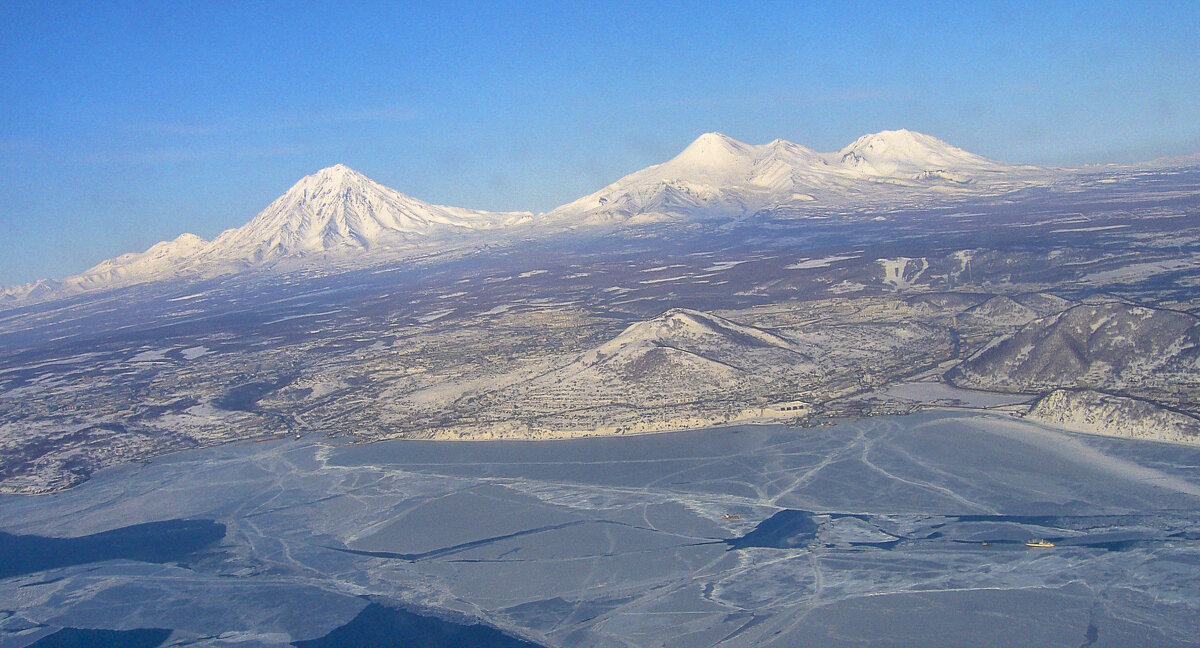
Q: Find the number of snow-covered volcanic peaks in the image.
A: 3